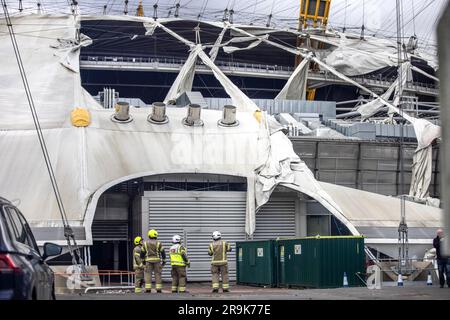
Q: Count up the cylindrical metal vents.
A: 4